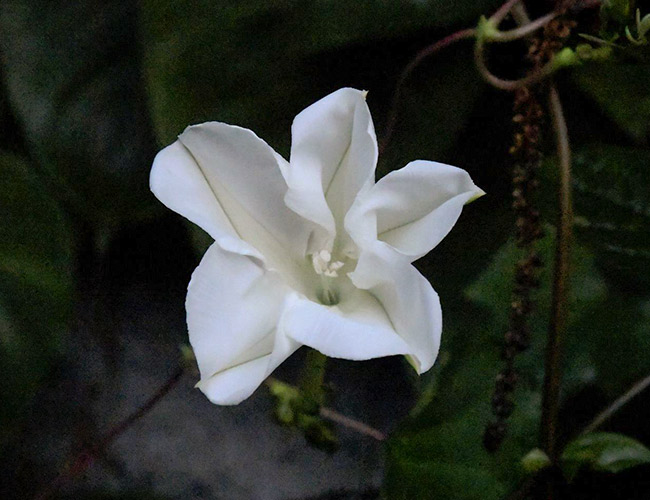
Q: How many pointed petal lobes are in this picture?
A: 5